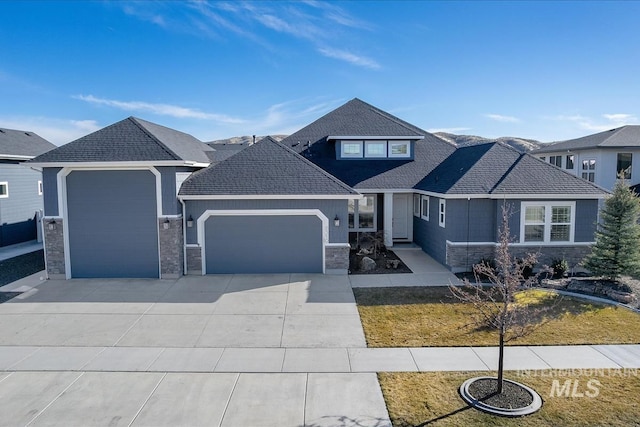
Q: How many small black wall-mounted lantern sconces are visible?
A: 4